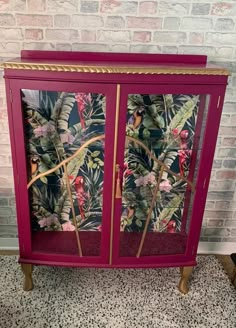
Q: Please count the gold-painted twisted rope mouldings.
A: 1